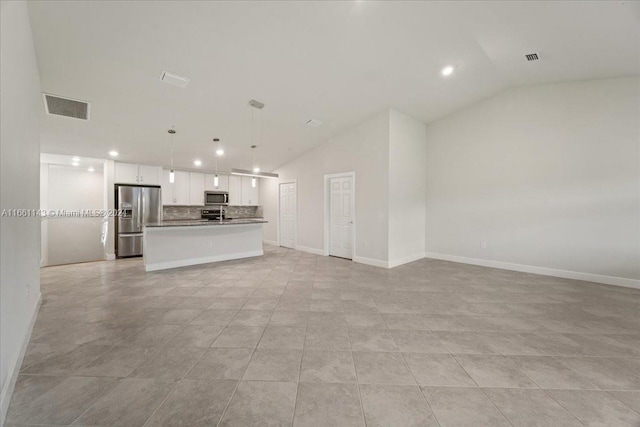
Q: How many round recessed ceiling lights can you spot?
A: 8